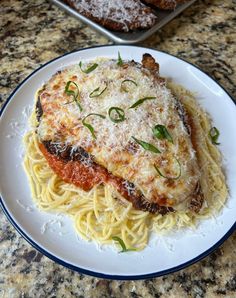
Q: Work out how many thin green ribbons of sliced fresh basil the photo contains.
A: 13